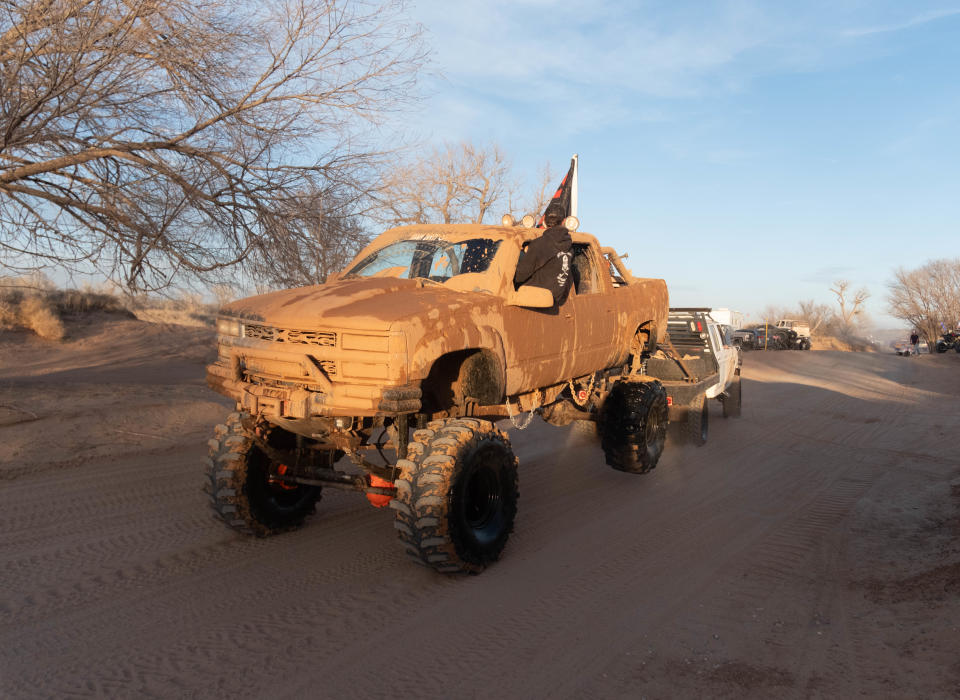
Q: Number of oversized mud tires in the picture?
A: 3